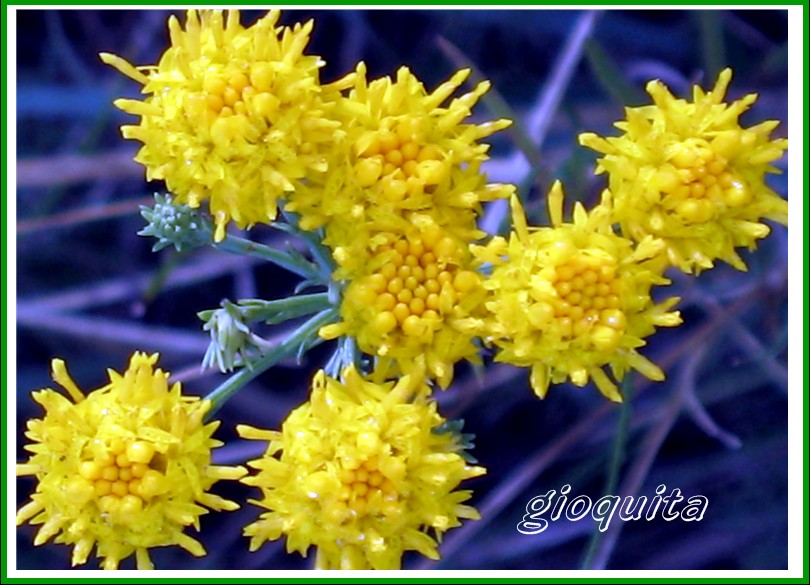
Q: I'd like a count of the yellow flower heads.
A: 7